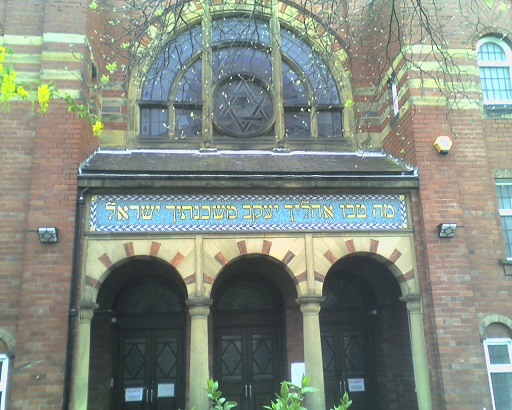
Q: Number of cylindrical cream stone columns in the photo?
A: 4